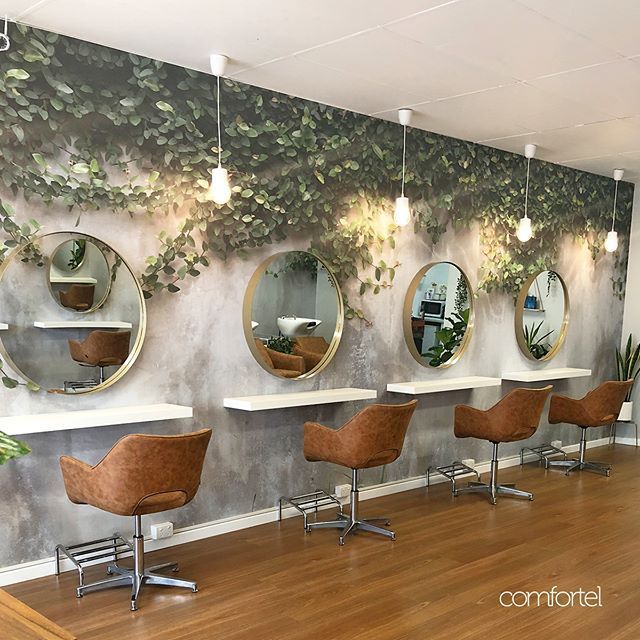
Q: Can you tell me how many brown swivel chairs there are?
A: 4